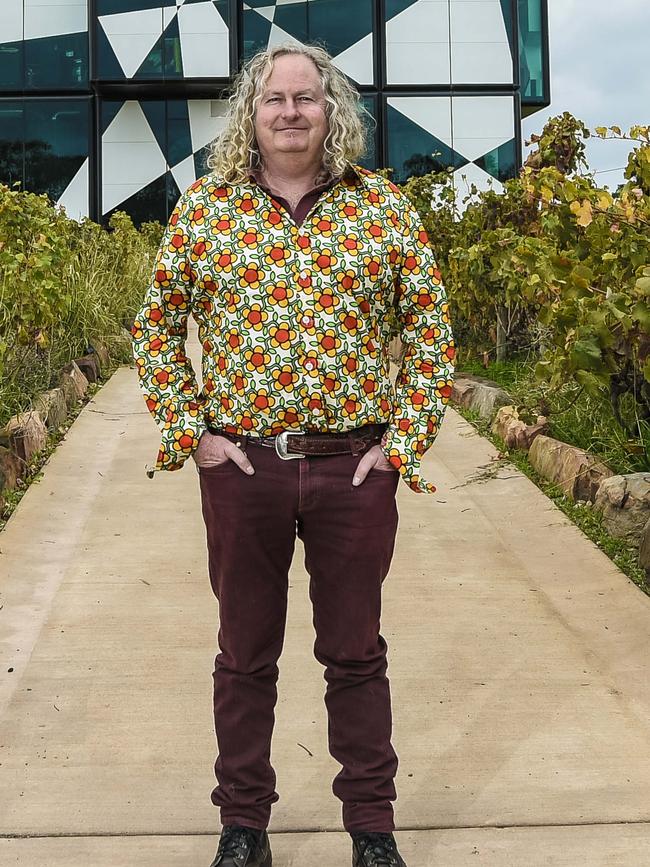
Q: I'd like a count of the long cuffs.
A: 2